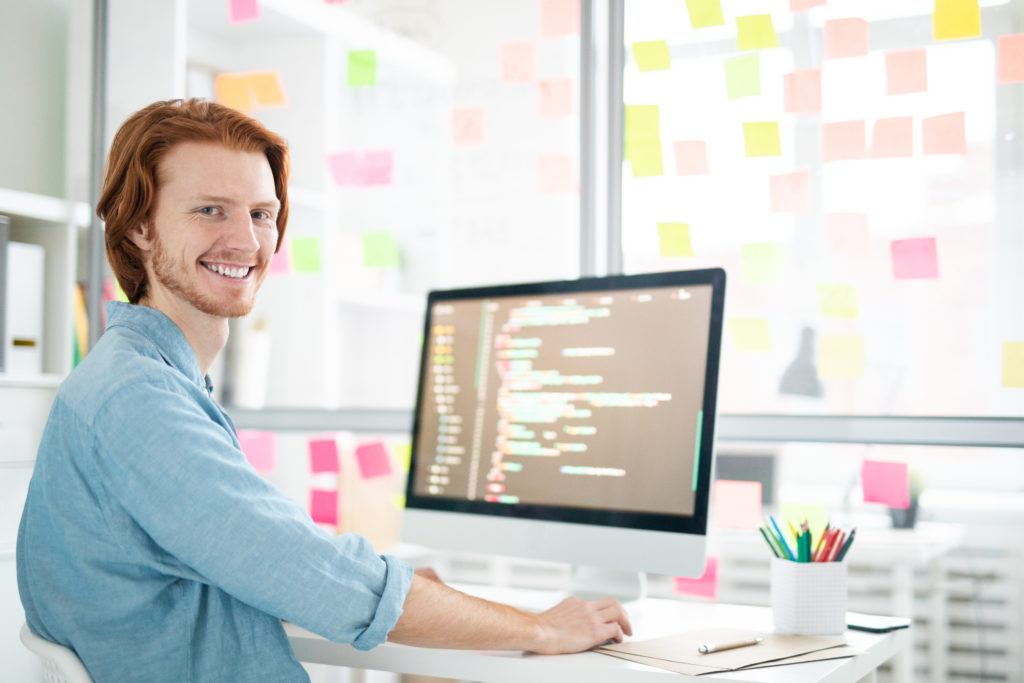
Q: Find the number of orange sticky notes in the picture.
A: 2